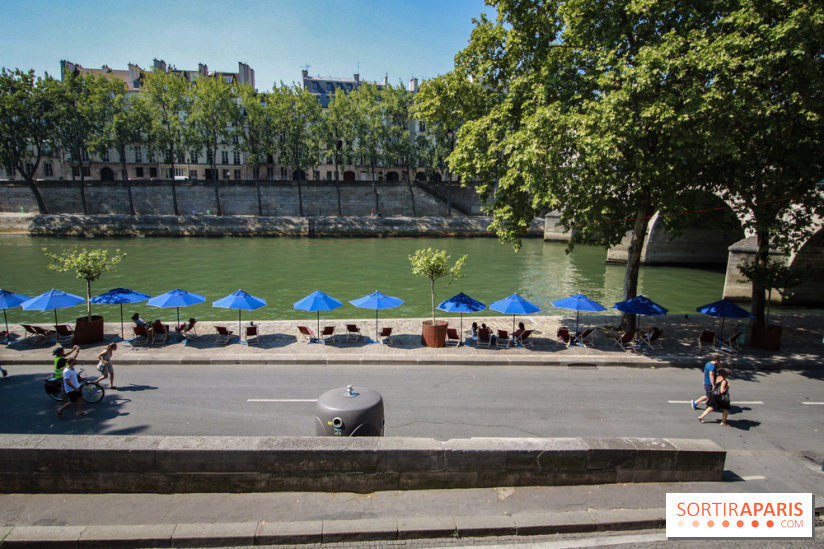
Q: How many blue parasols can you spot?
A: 12